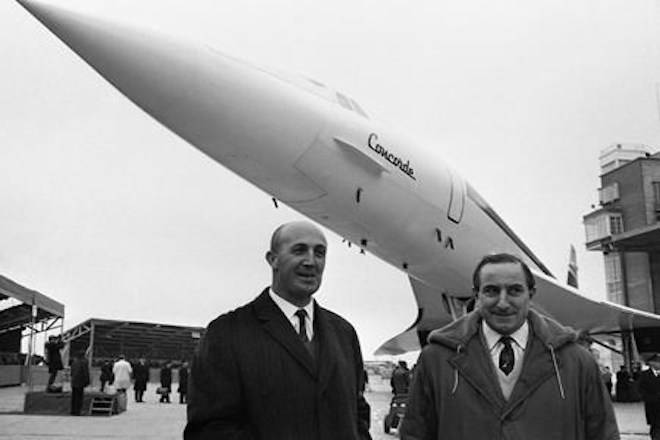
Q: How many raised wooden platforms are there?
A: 1